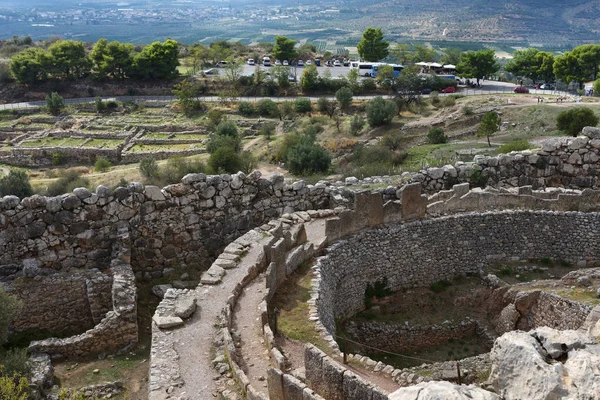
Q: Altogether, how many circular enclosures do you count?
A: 1